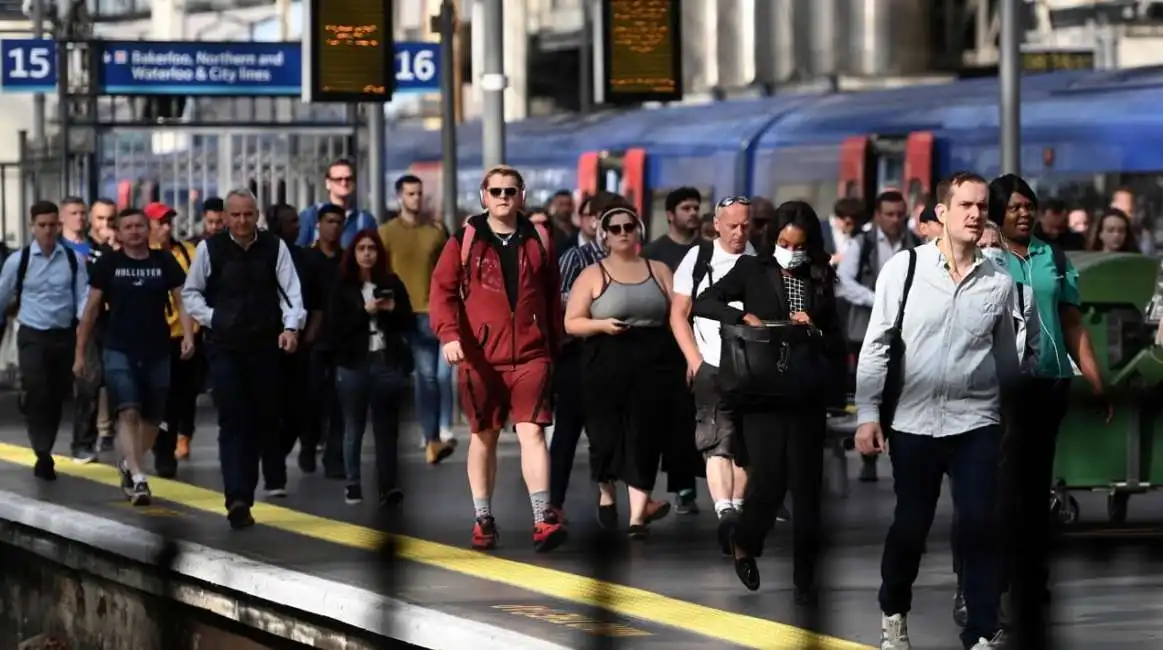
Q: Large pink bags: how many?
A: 0